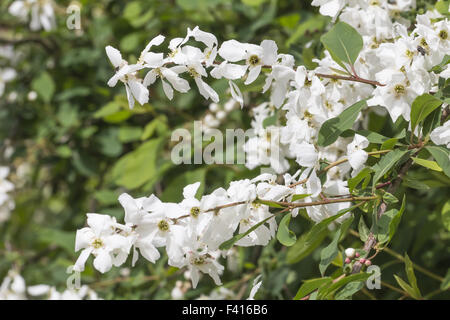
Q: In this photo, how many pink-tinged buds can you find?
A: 4